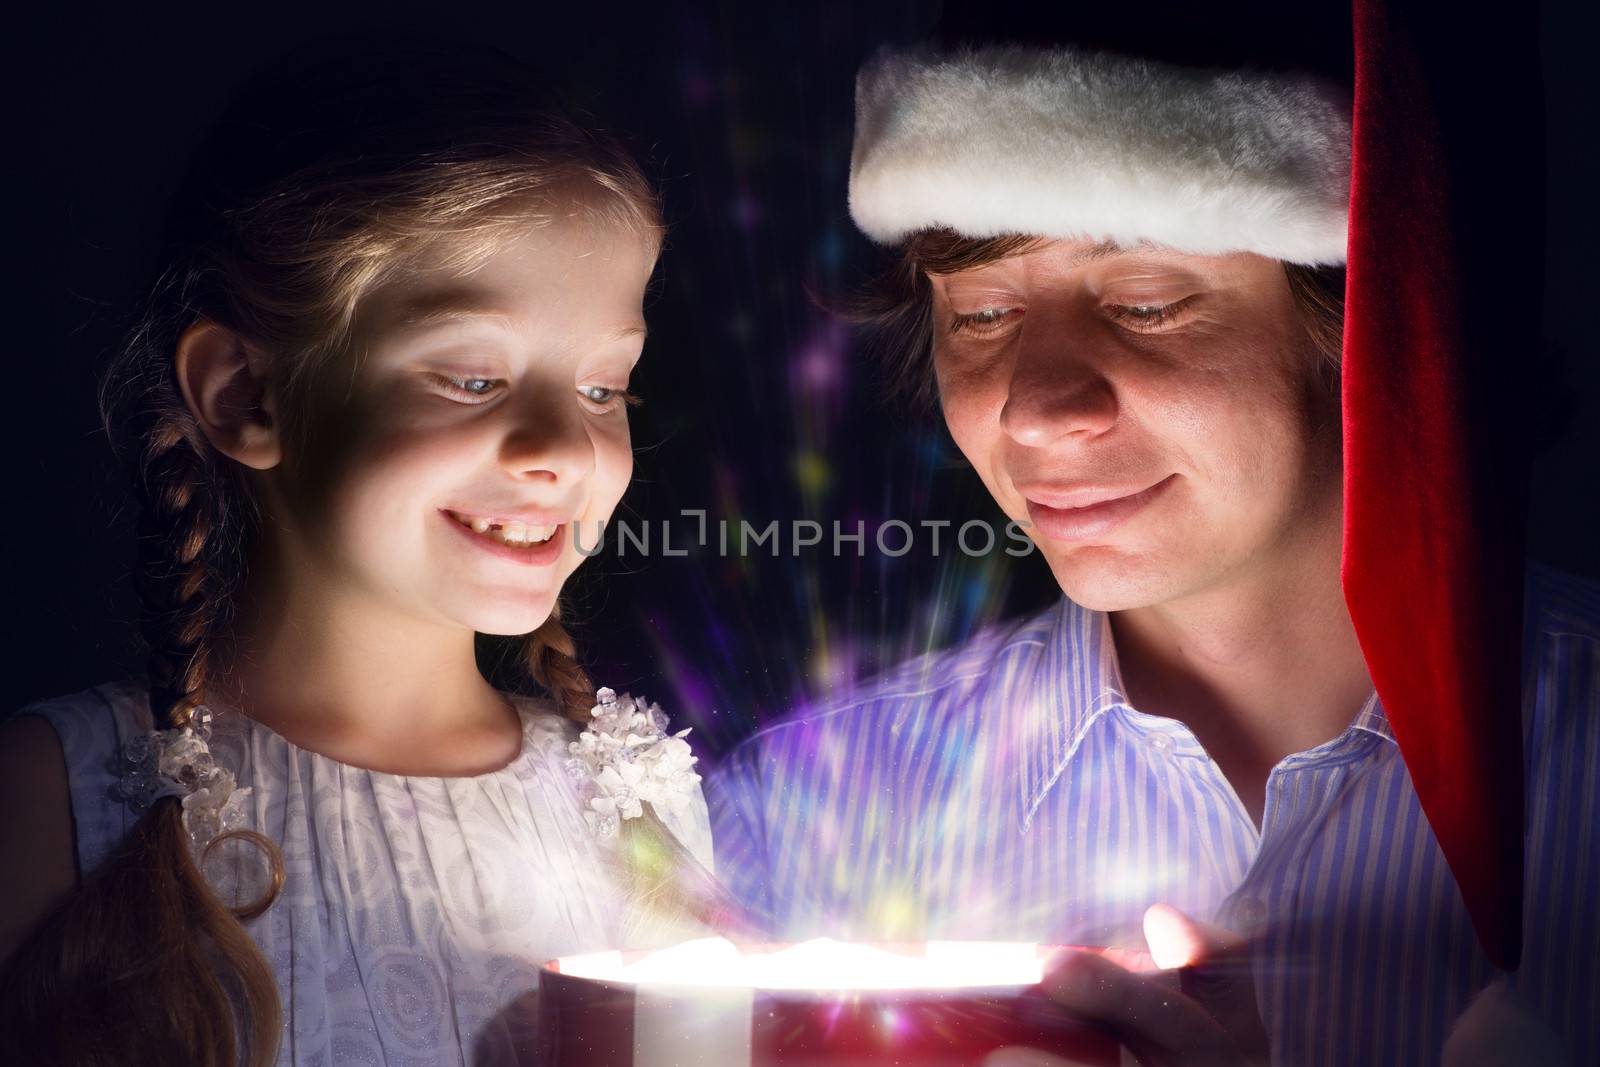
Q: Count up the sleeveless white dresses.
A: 1